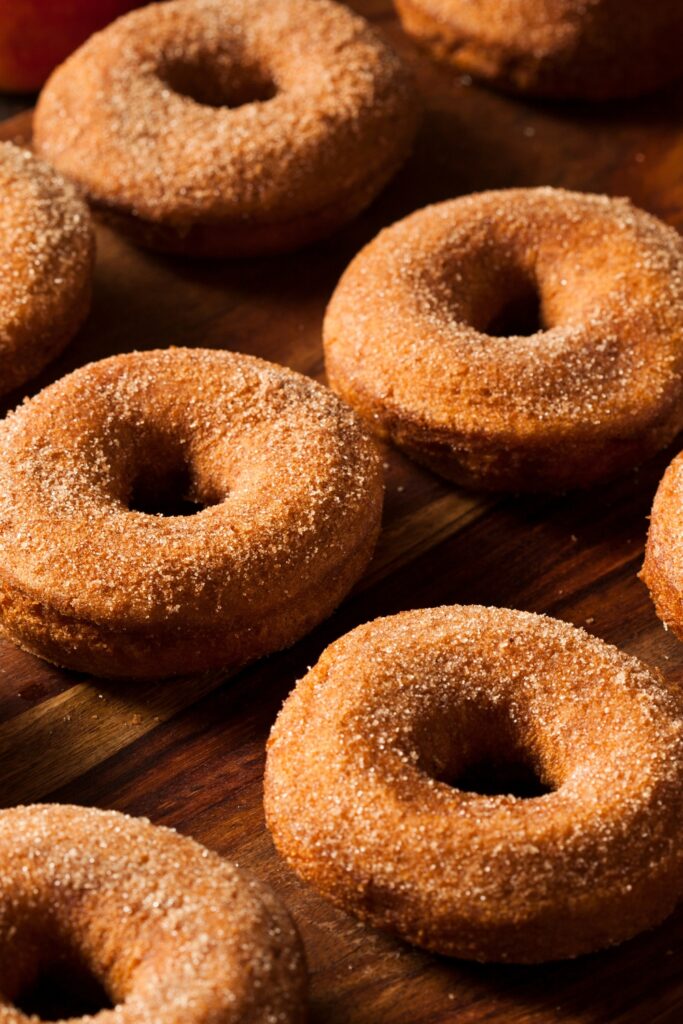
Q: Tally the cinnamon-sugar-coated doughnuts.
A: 8